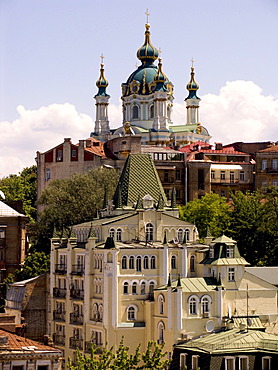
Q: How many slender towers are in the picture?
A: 3